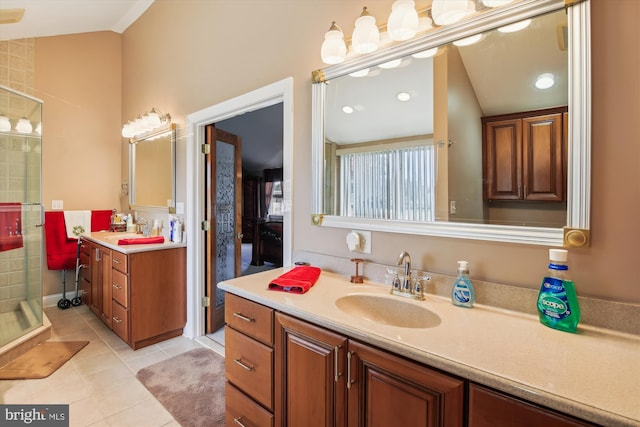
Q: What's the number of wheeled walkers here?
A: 1